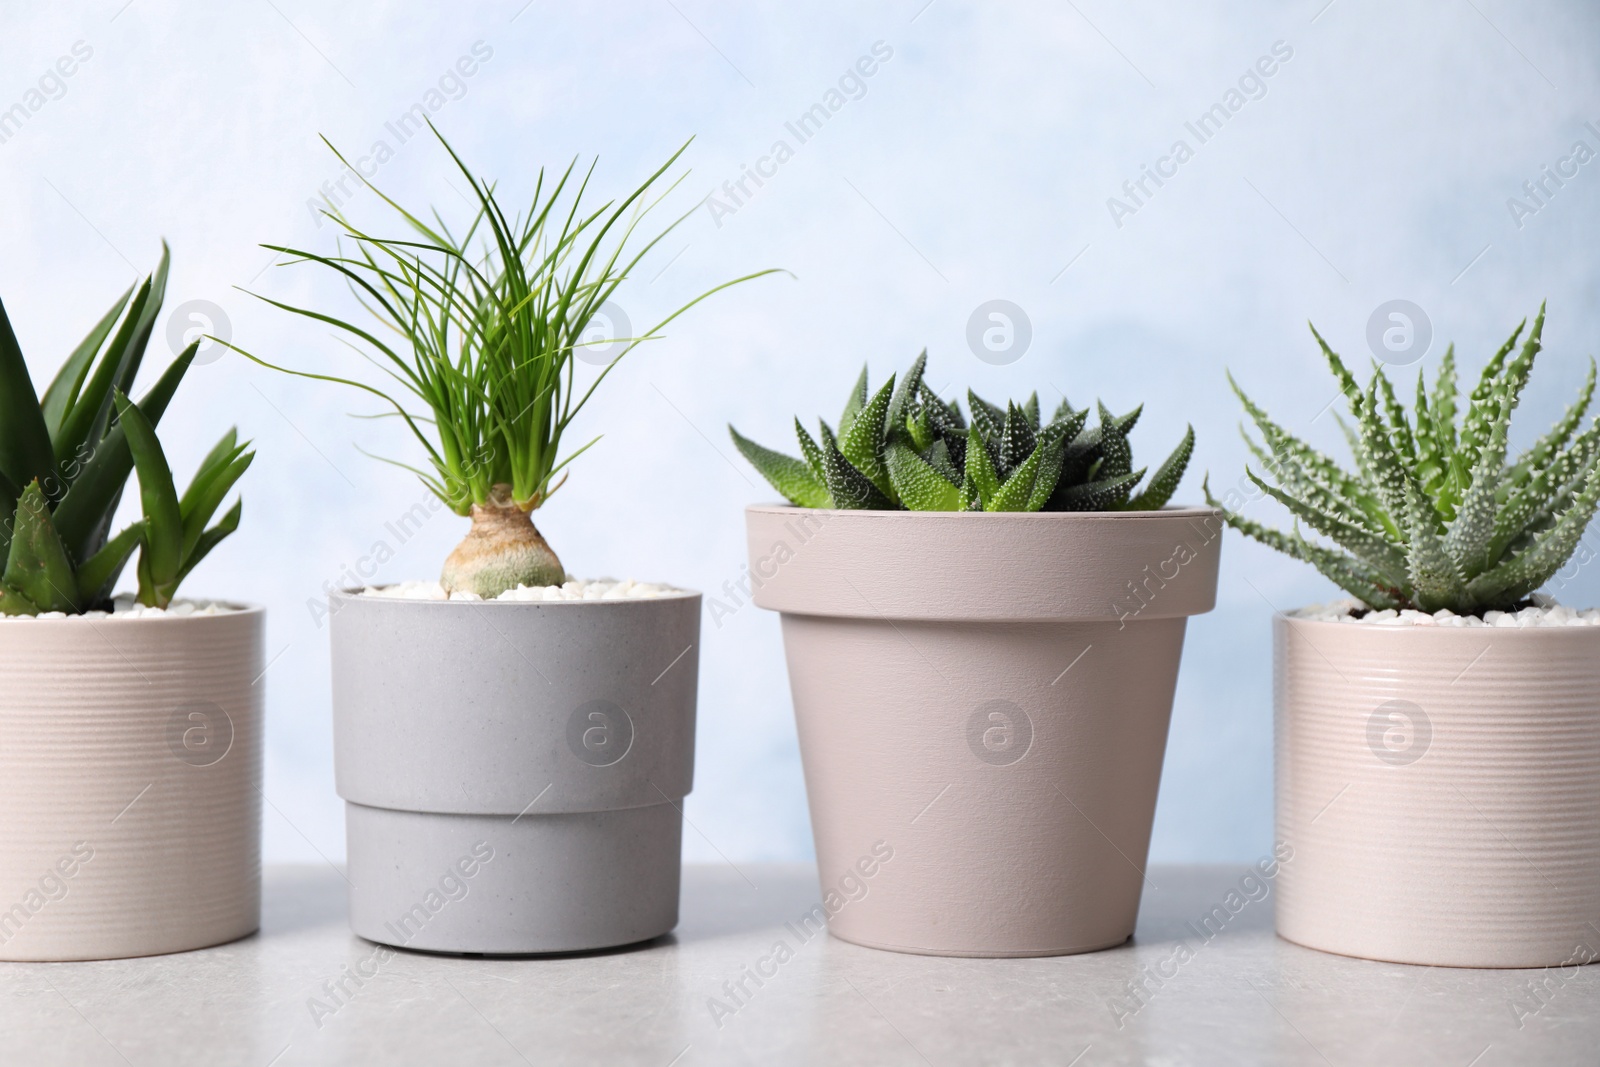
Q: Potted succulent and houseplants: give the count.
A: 4